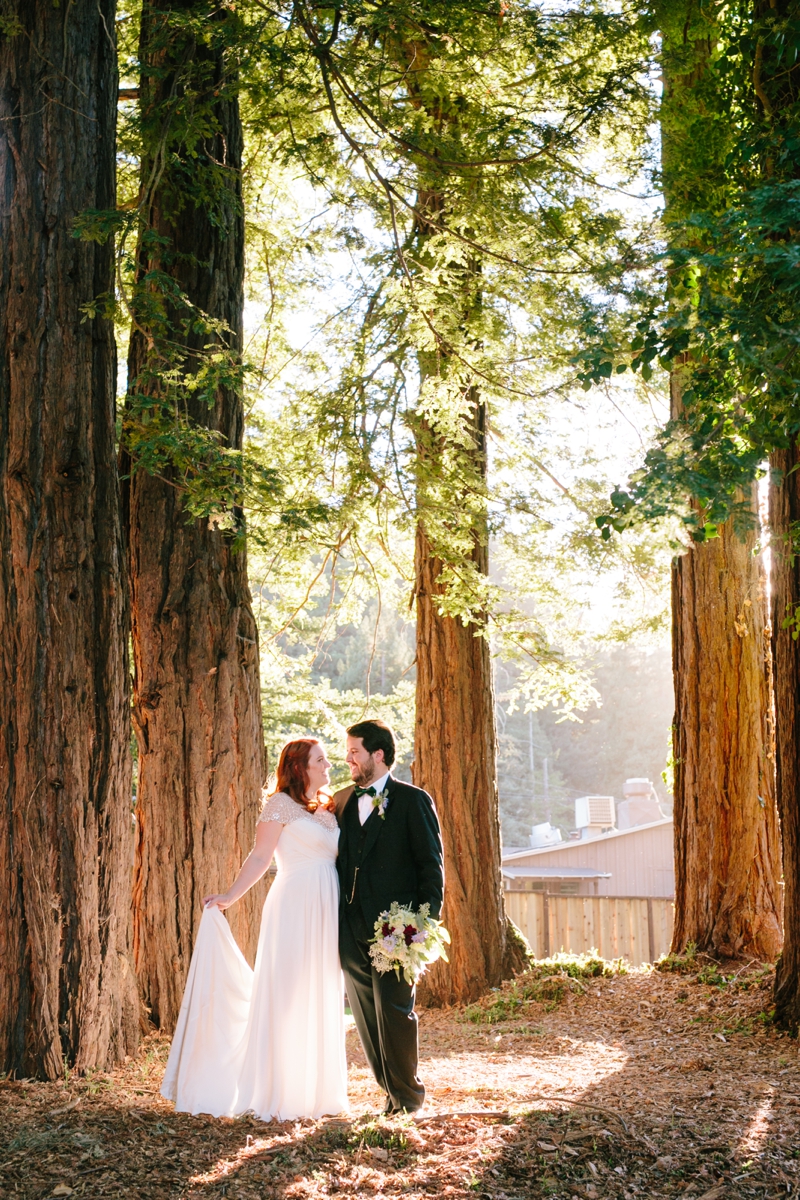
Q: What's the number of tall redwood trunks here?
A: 5